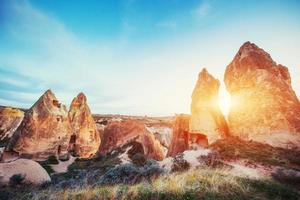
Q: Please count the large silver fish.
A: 0